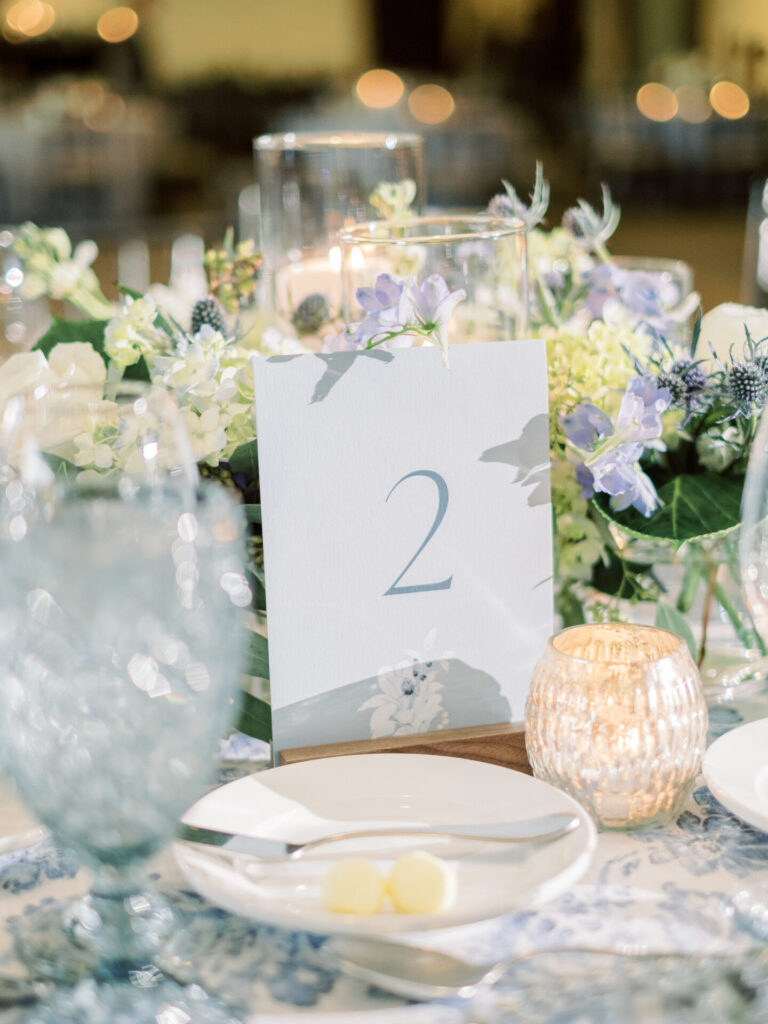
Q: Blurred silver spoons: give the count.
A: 1